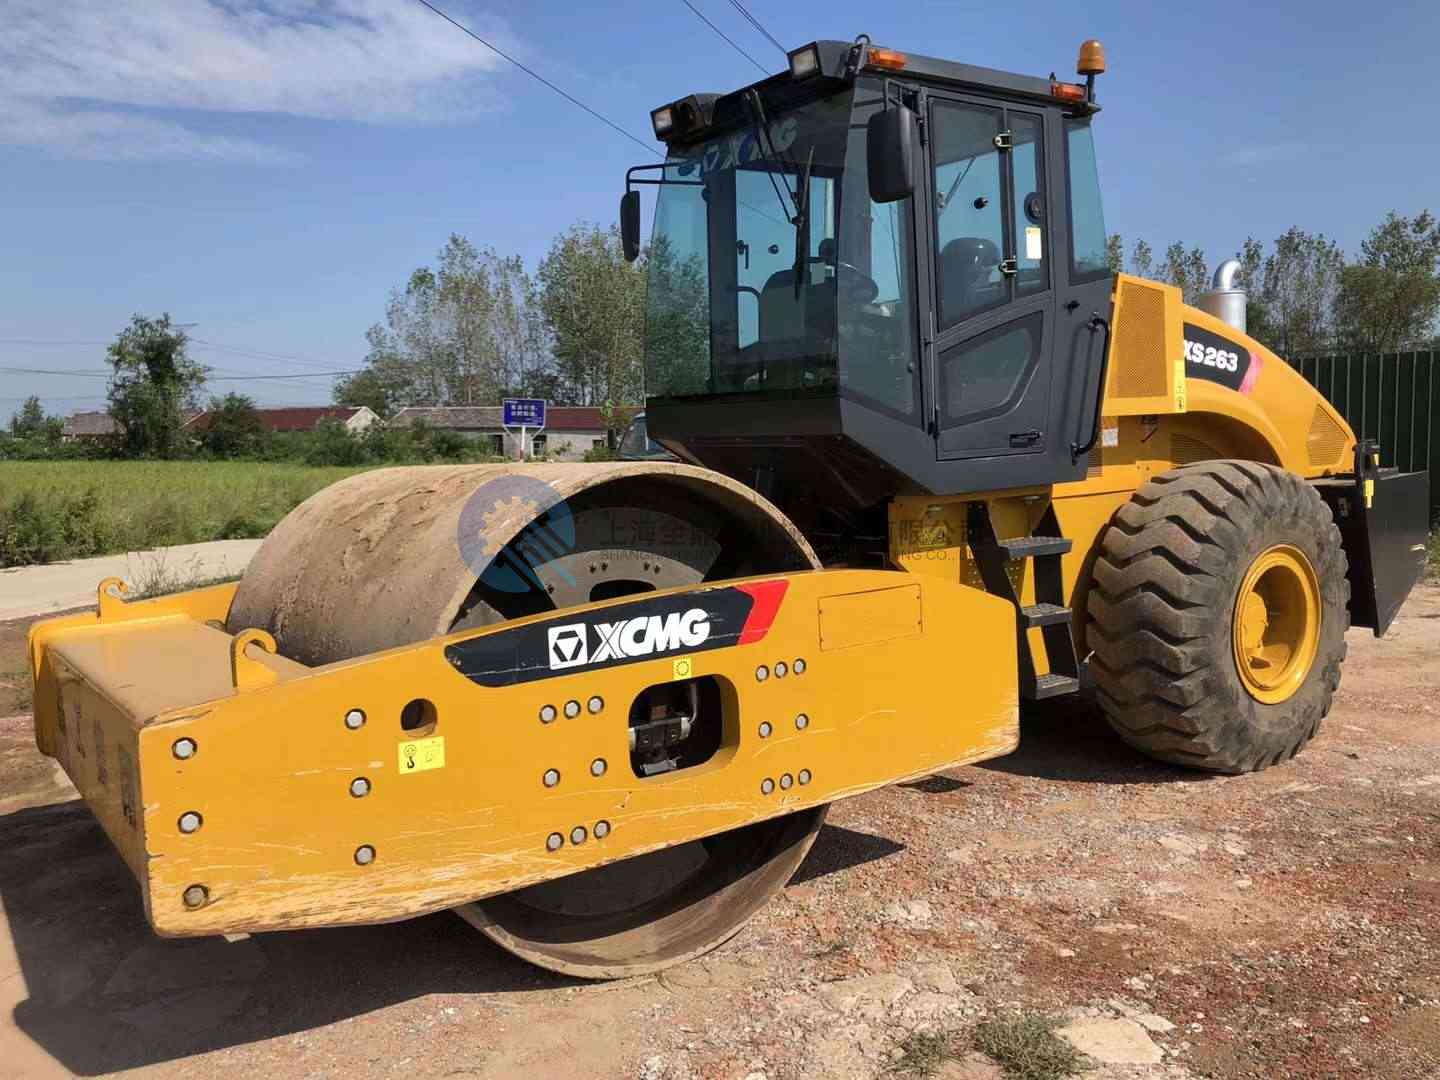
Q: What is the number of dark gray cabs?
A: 1